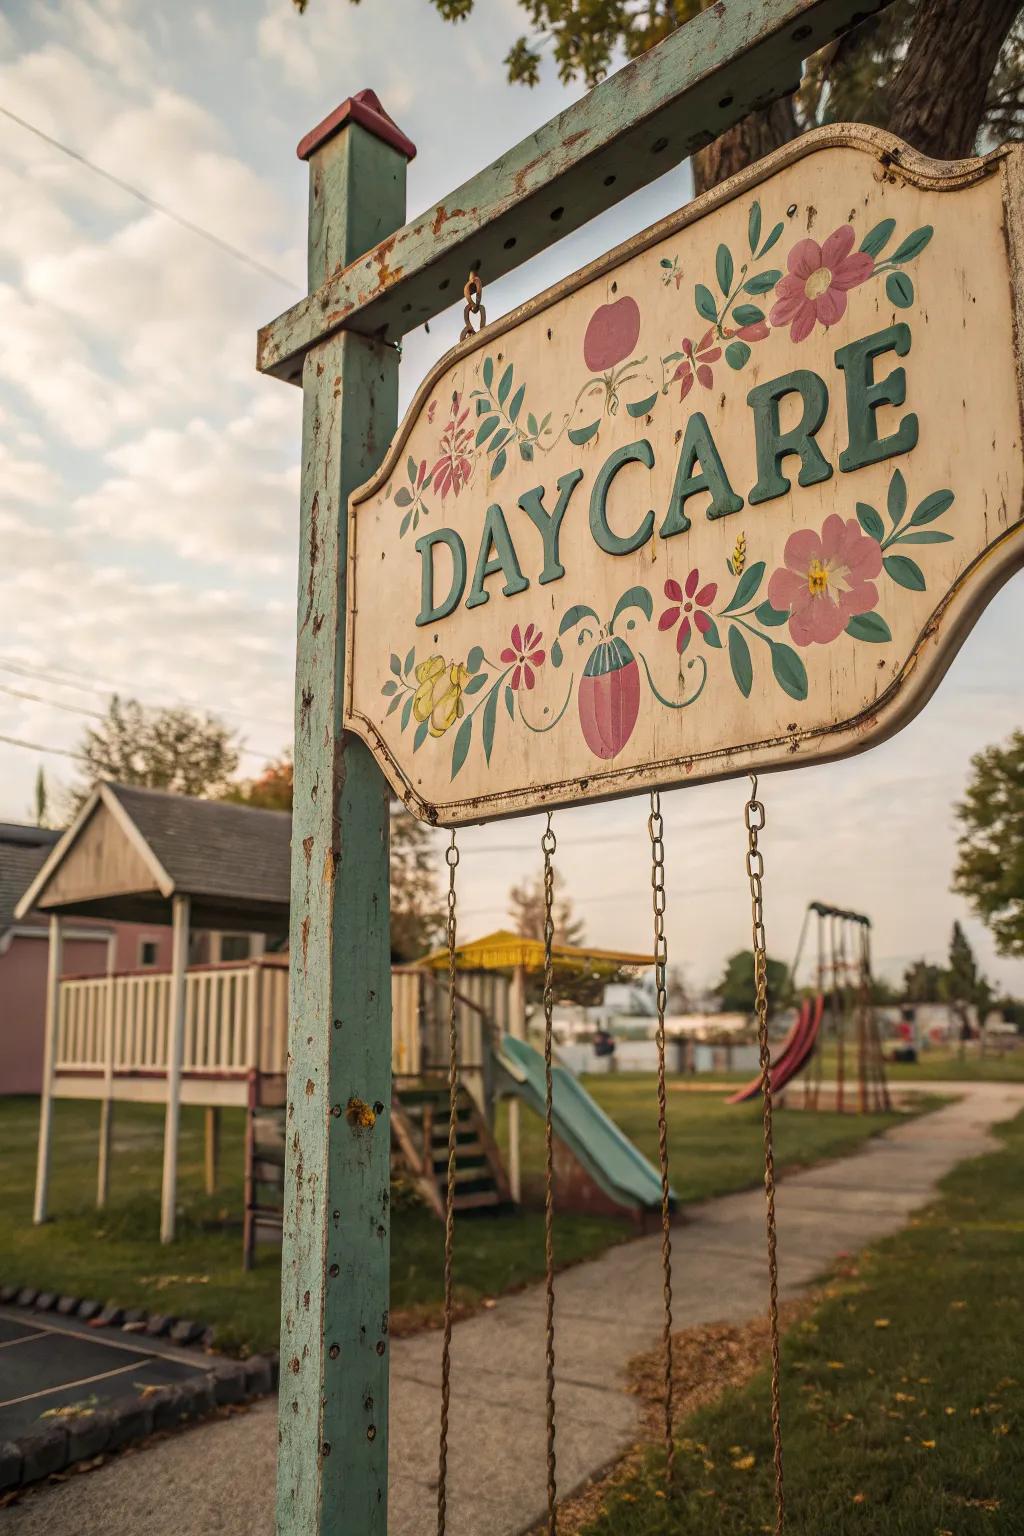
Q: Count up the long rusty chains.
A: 4